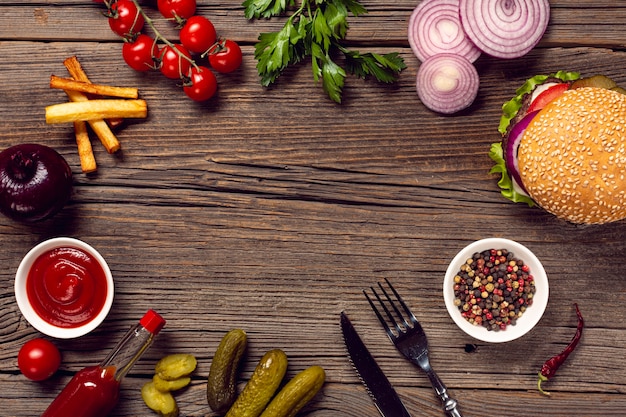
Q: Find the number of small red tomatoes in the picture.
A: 8